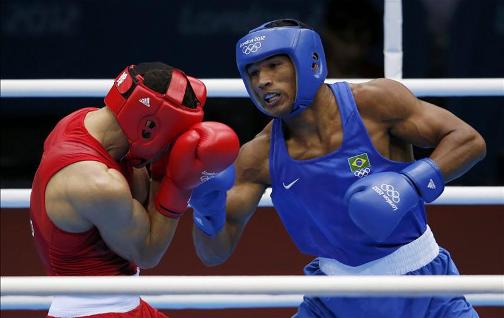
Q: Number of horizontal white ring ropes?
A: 4